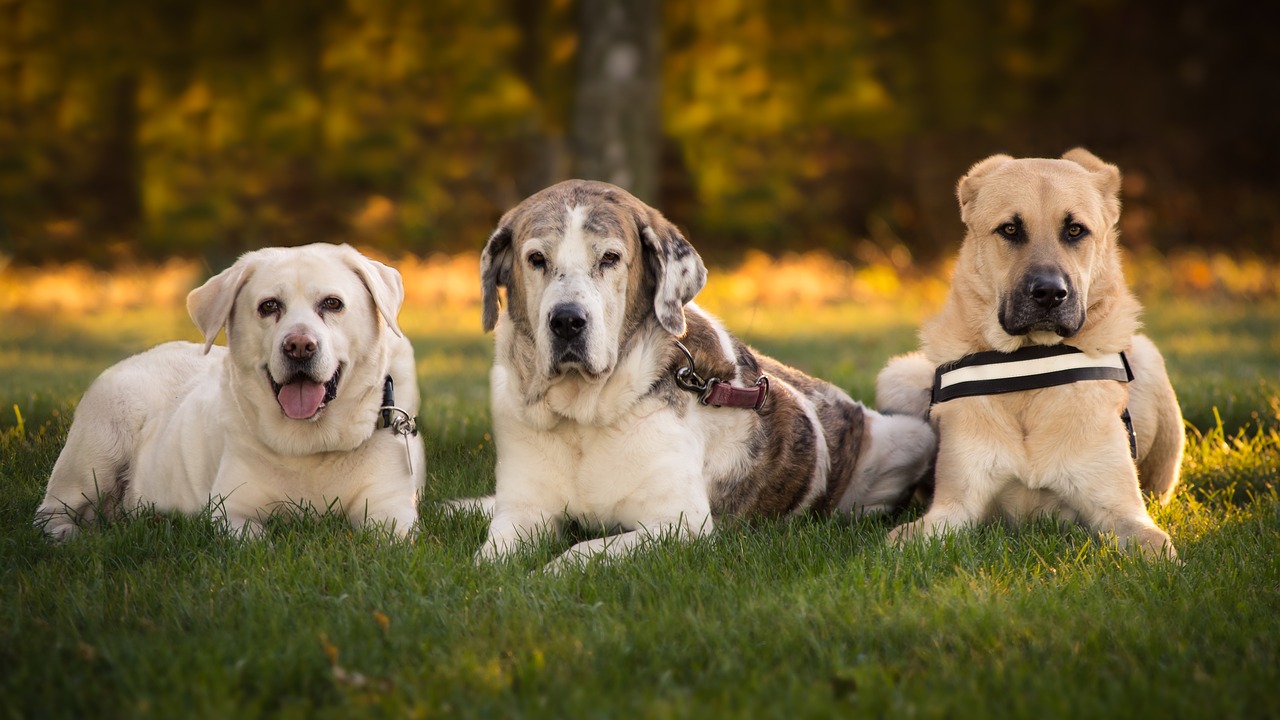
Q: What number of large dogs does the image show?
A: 3